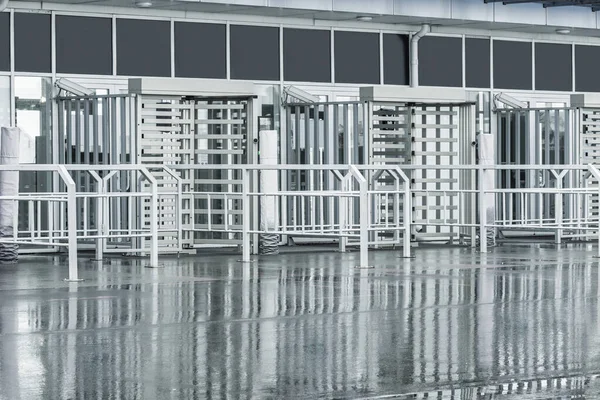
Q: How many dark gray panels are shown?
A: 14